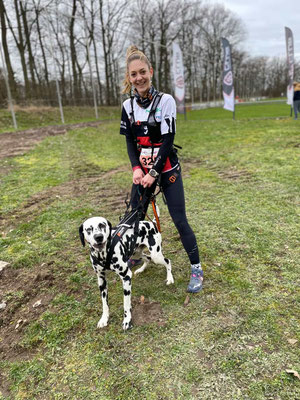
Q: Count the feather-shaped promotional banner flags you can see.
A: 3